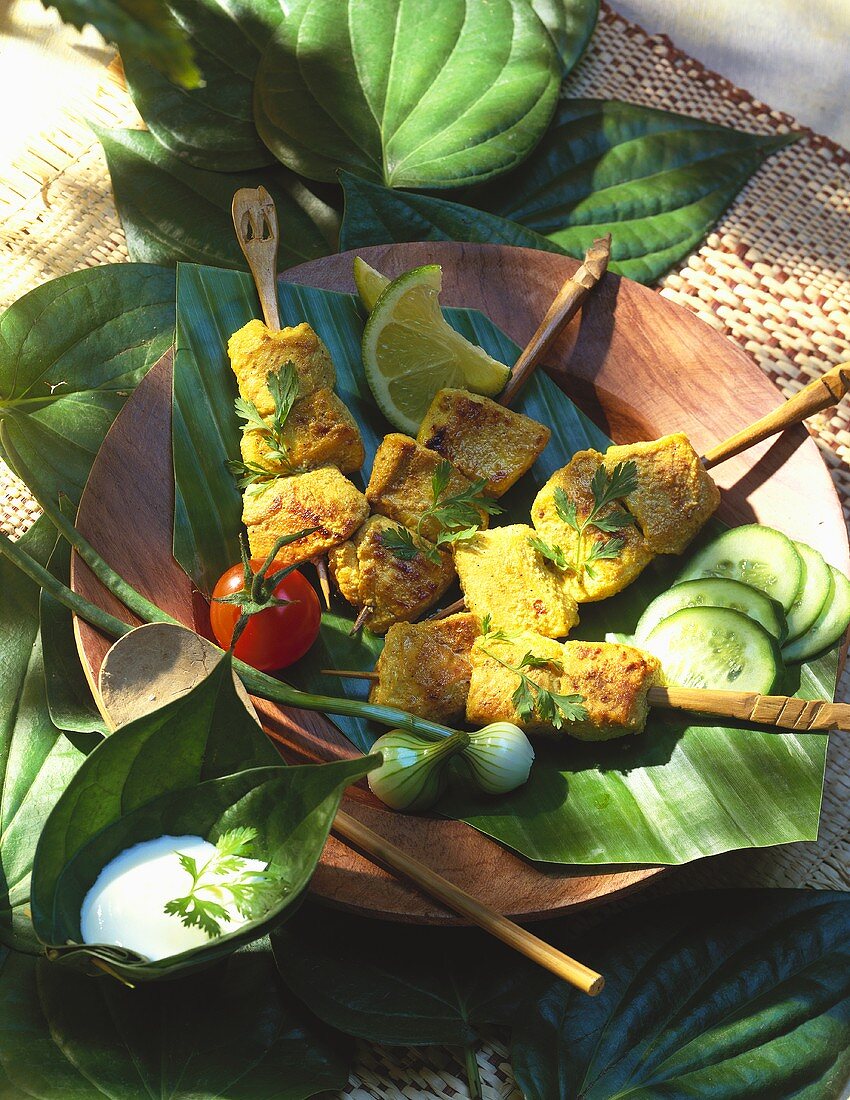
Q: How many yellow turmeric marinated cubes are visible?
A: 12